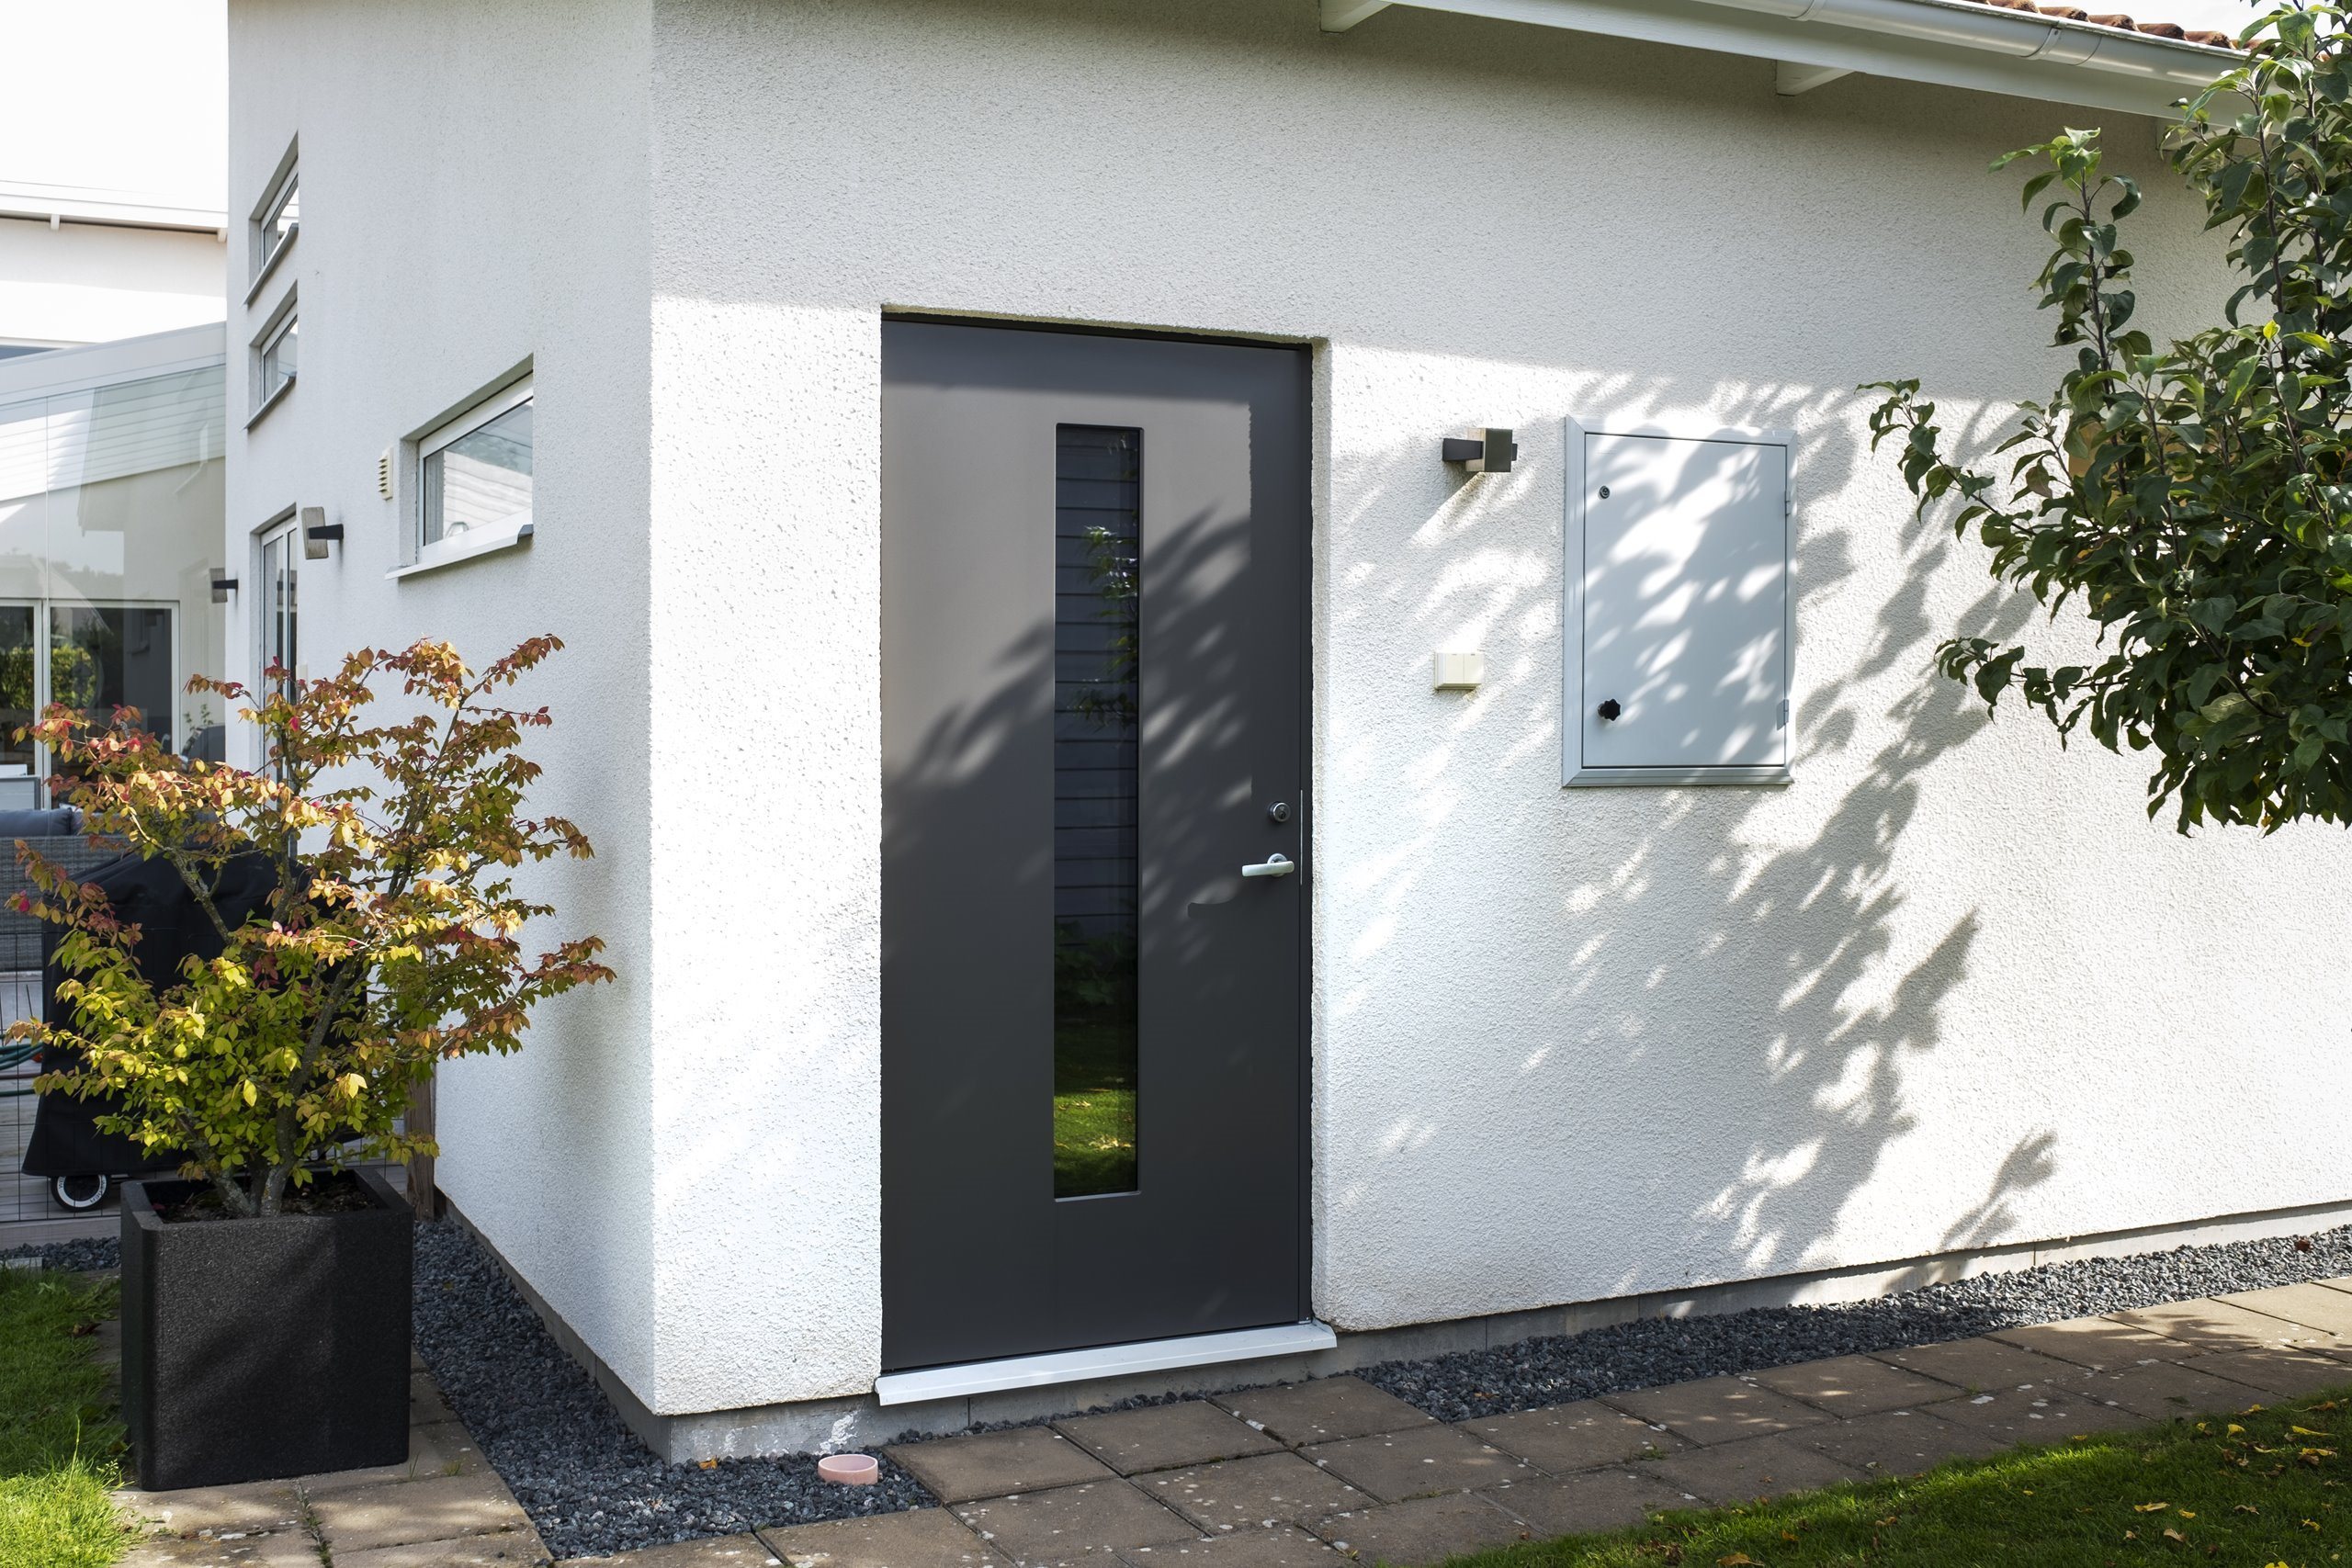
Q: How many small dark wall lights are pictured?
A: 3